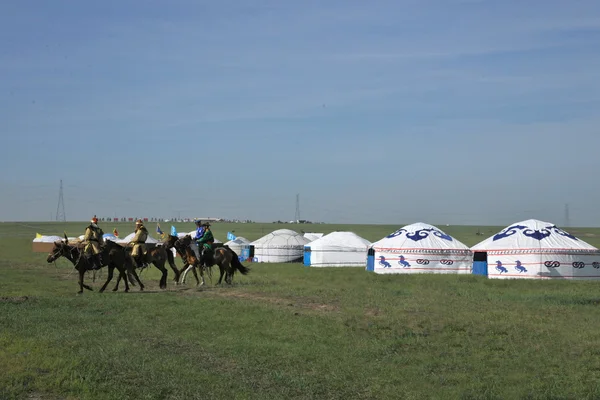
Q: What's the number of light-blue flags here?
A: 2